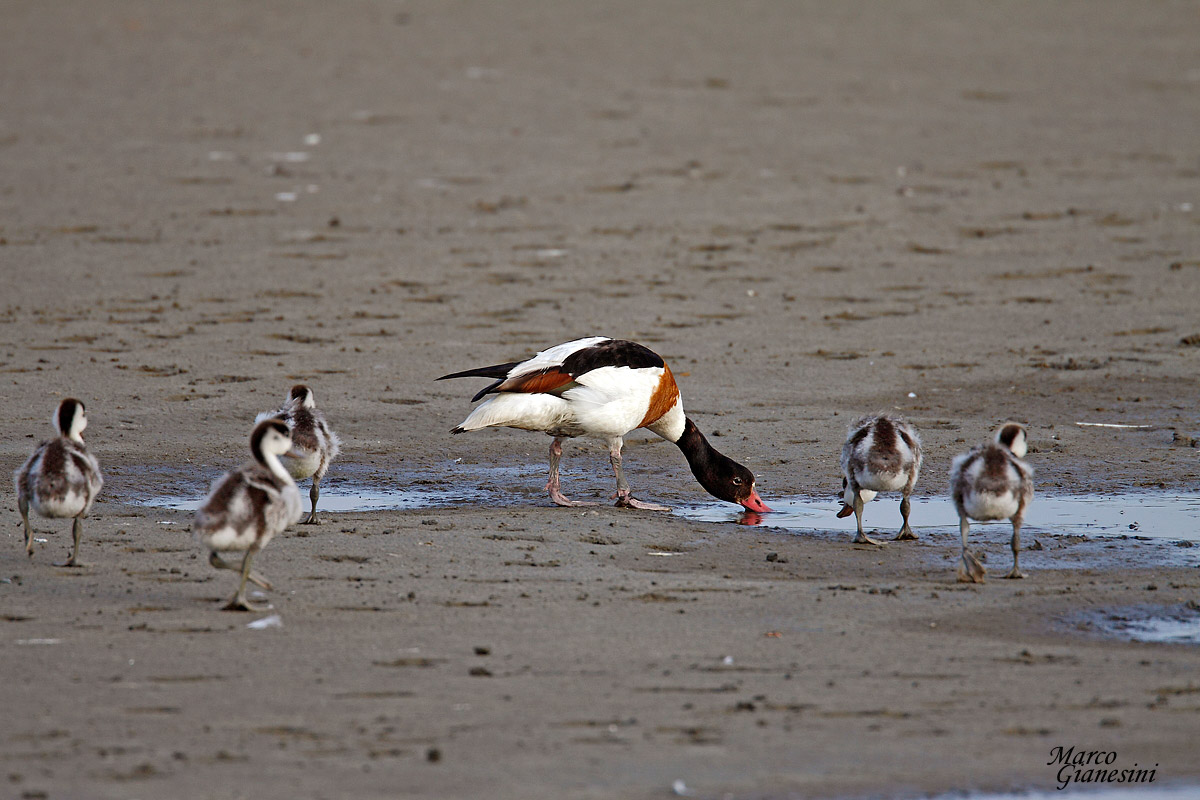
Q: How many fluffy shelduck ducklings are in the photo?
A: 5